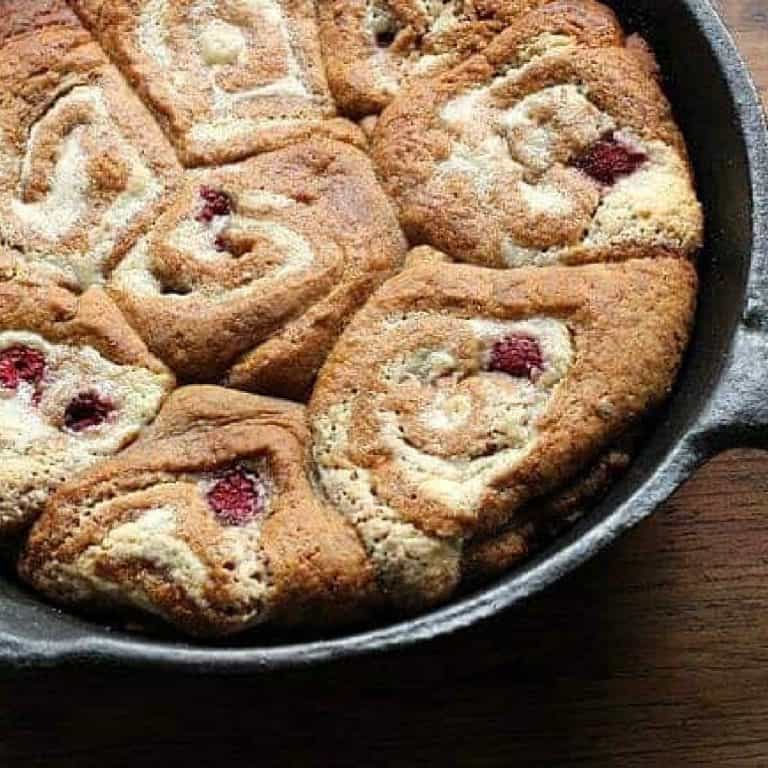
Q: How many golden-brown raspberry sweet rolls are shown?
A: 8